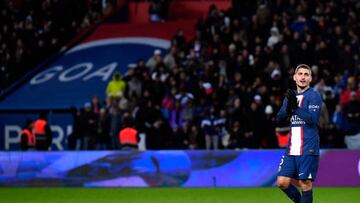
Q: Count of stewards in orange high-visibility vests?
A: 4